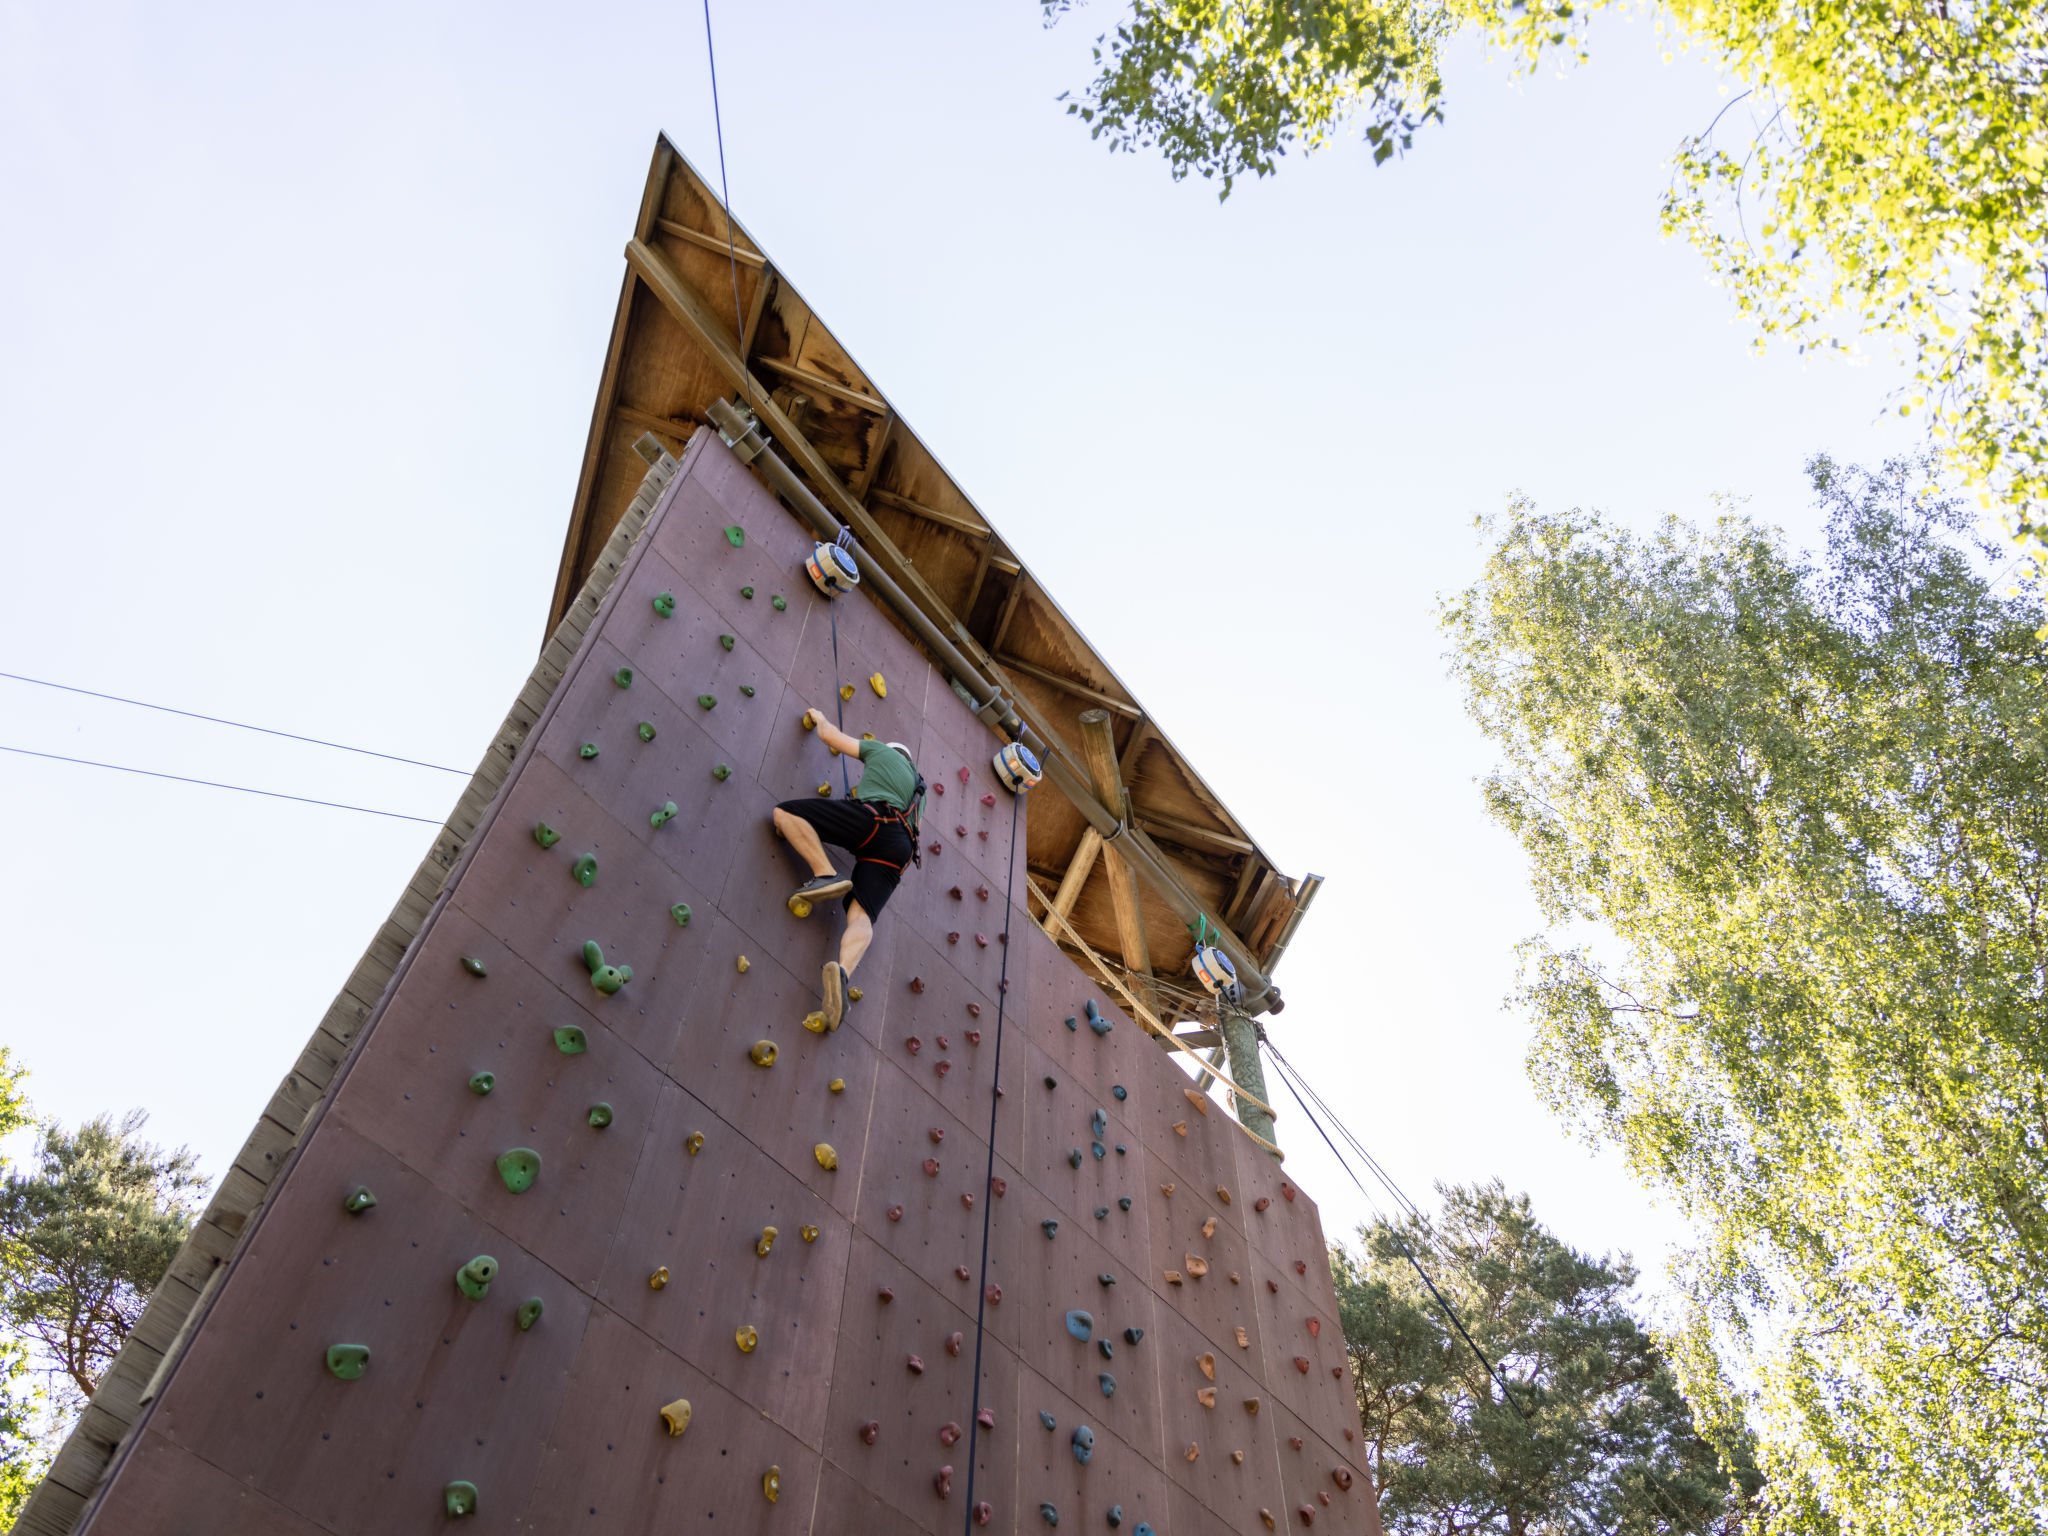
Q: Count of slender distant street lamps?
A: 0